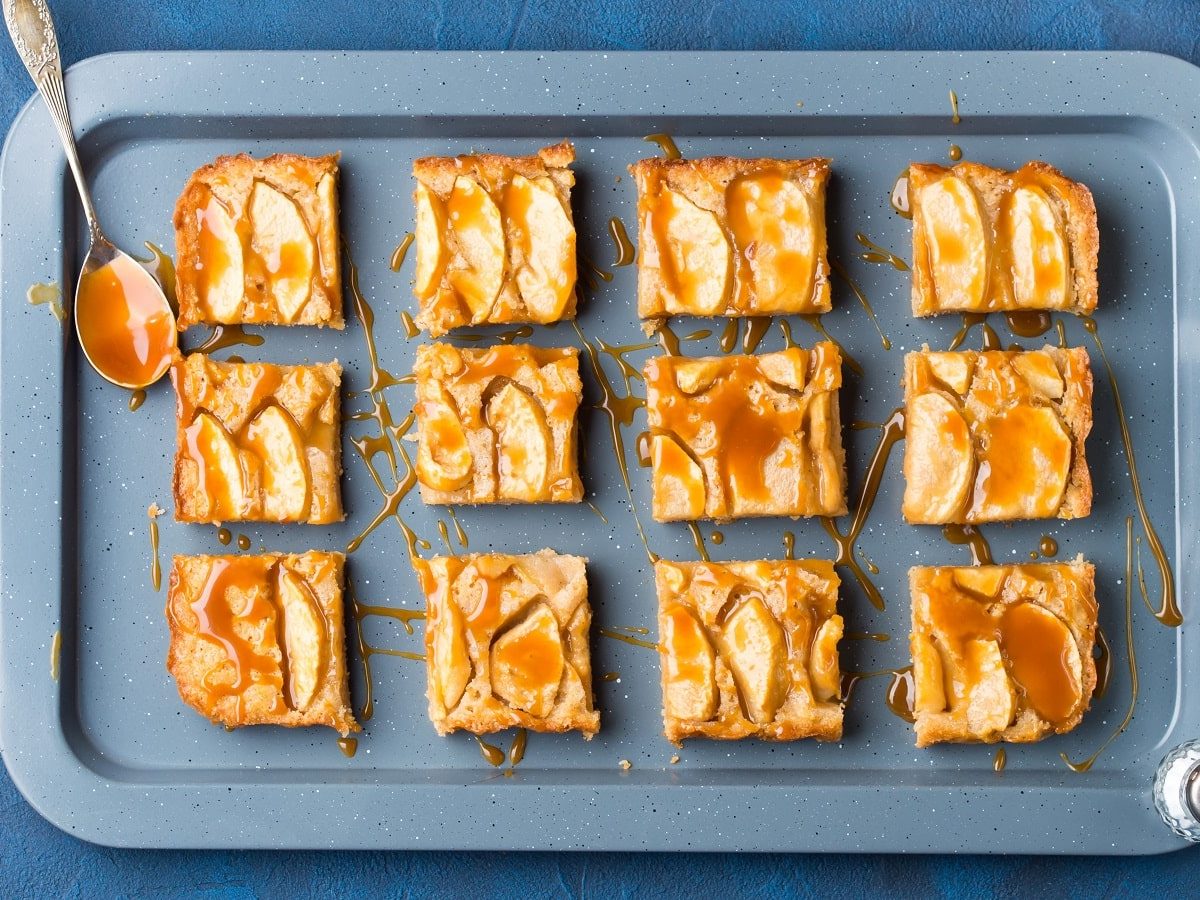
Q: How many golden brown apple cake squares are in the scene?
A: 12